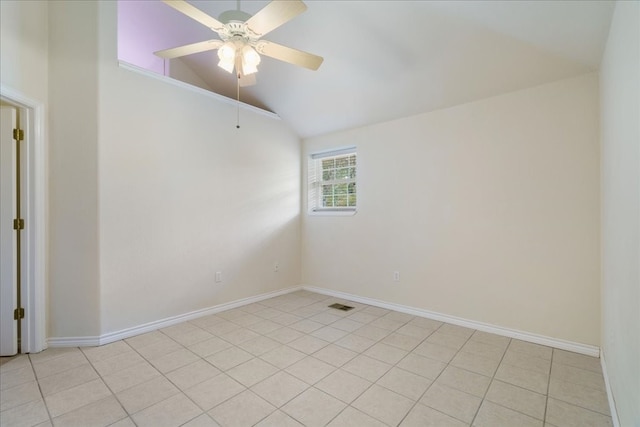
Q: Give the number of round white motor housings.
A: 1